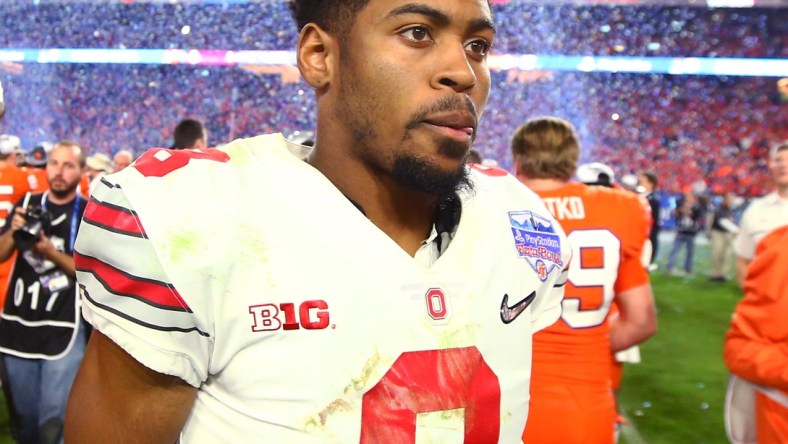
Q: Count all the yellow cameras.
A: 0